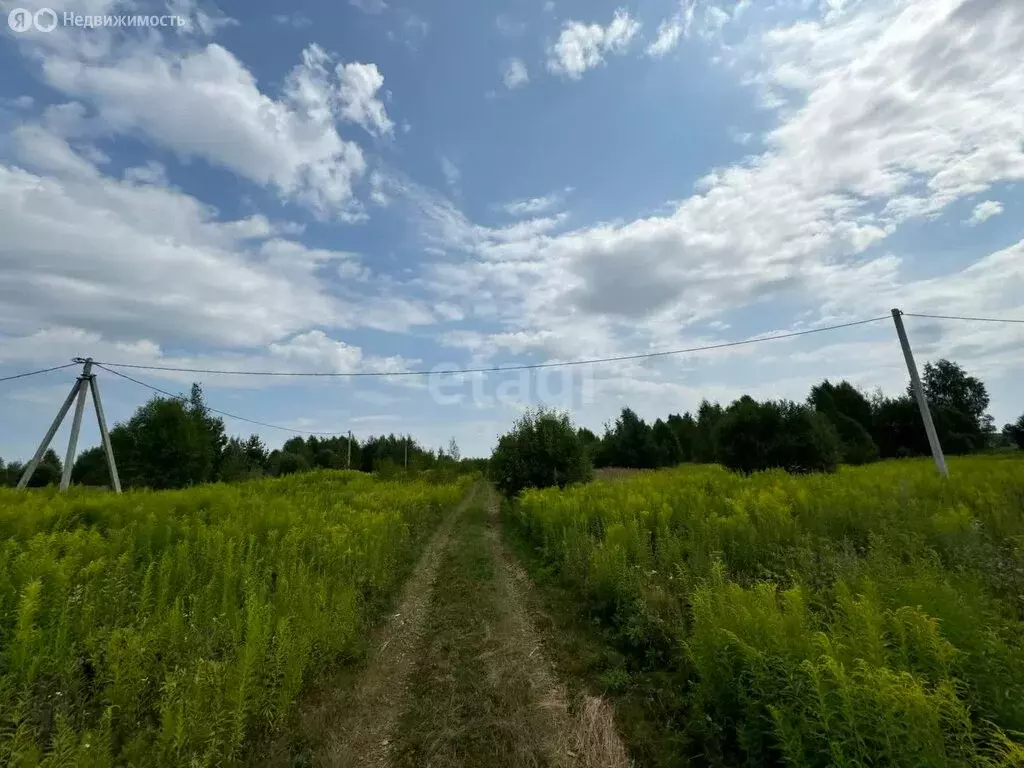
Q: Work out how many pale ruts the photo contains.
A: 2